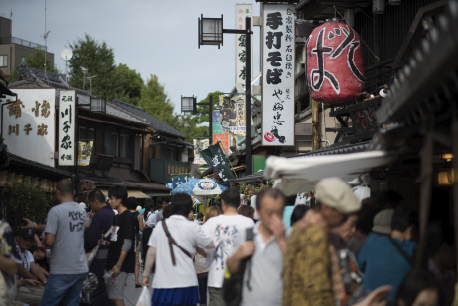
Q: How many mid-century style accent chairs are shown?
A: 0